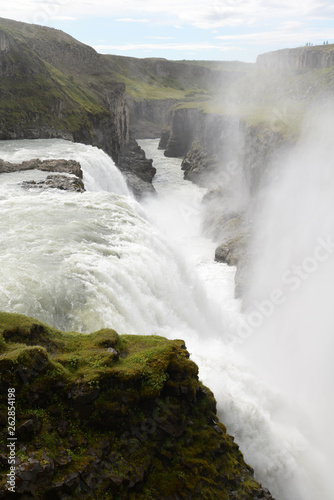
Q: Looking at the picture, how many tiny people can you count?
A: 5